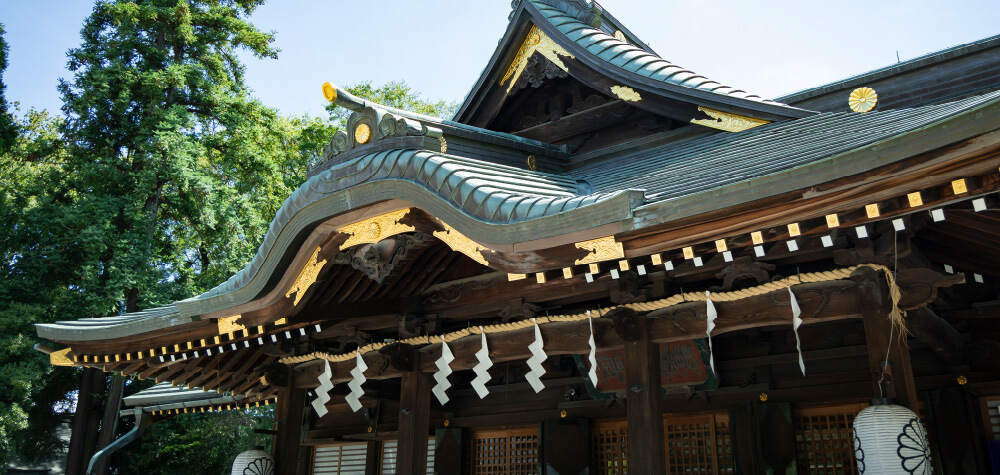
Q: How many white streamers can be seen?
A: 8